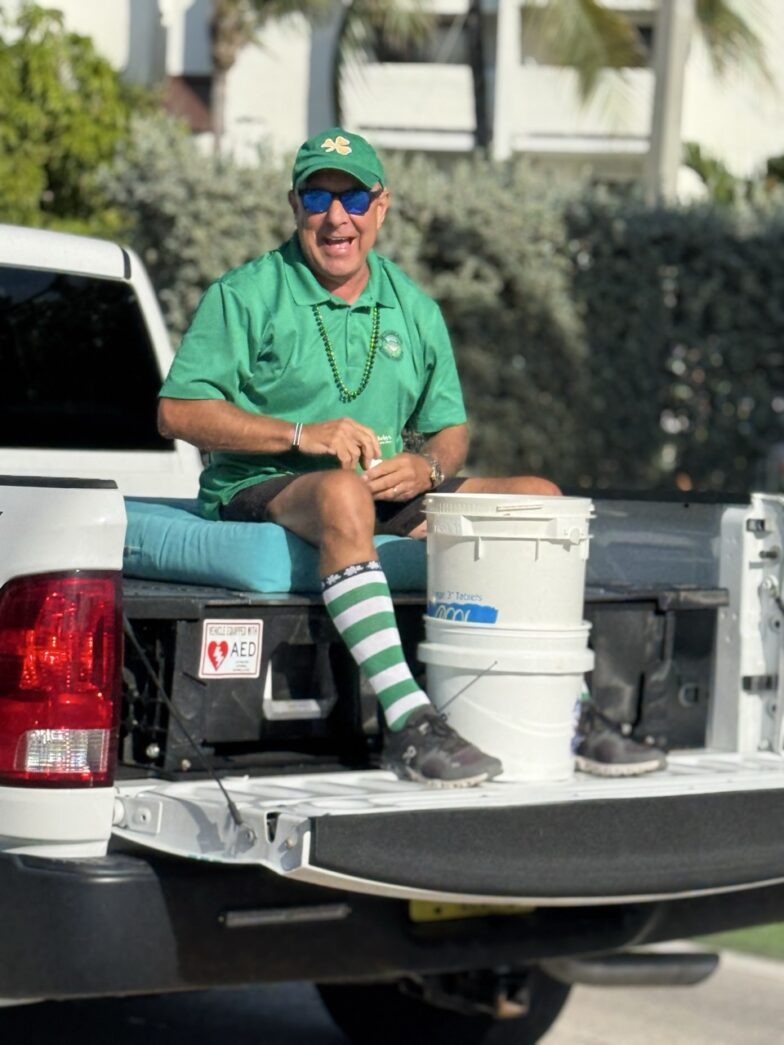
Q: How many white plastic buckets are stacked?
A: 2